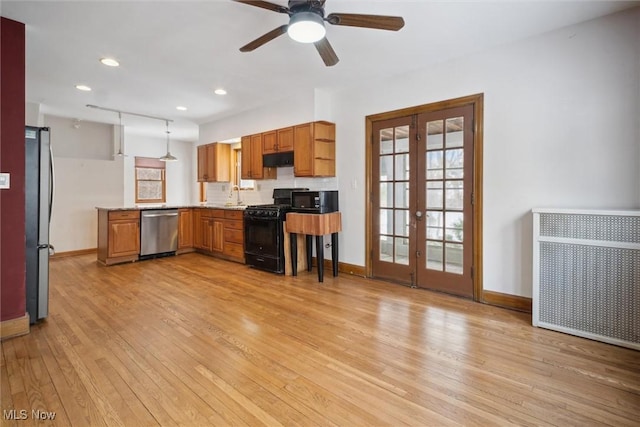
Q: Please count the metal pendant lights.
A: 2